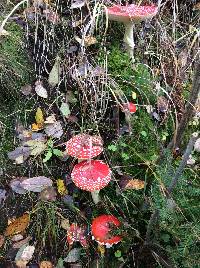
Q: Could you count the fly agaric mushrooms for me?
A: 6